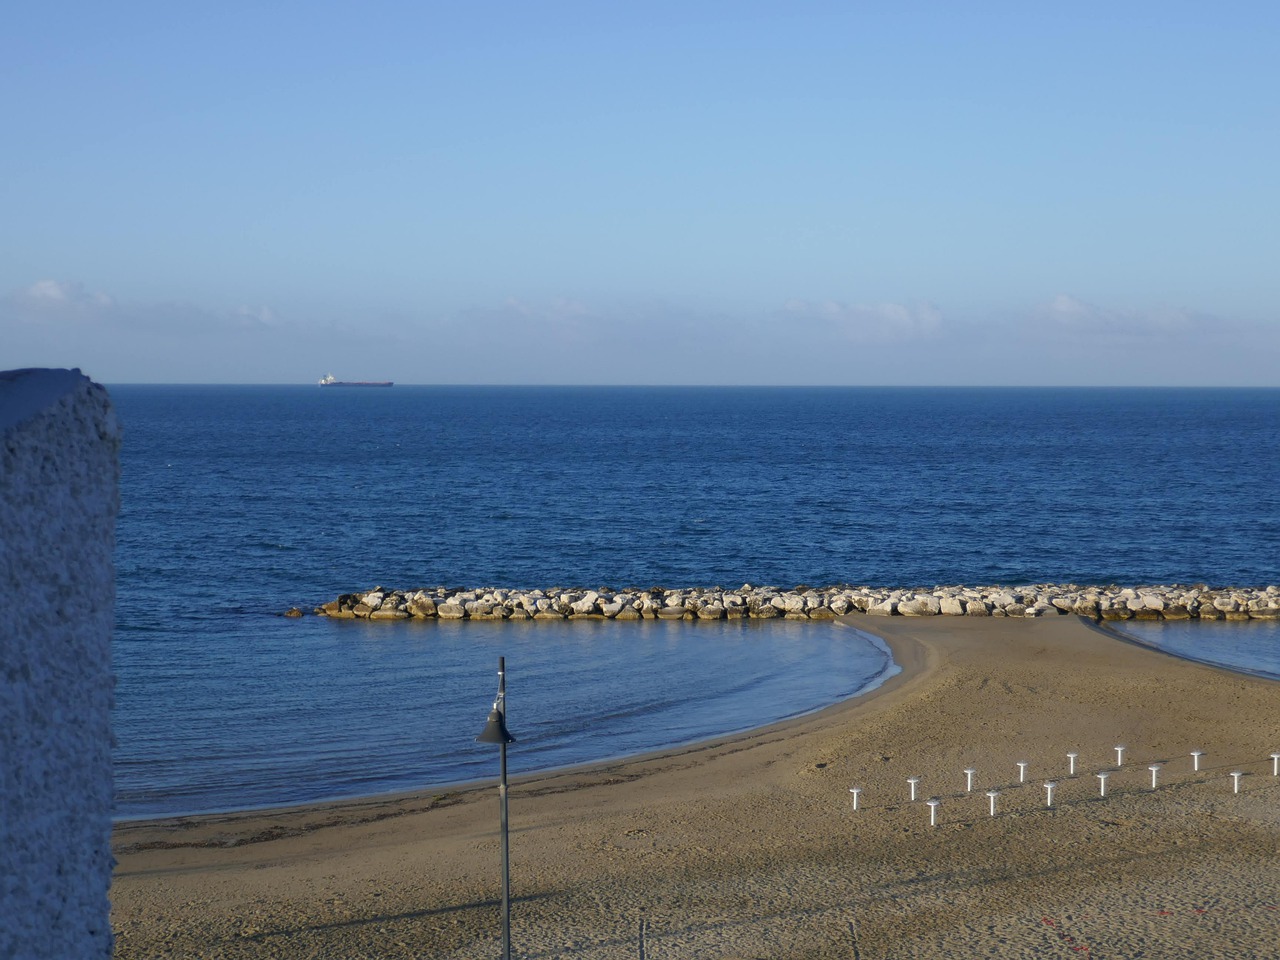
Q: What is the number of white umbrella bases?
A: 14